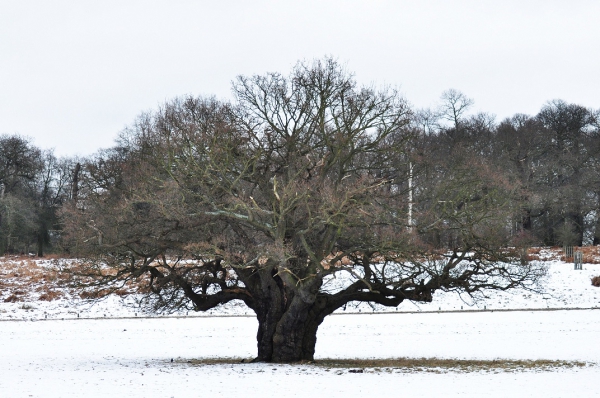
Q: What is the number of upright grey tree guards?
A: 2